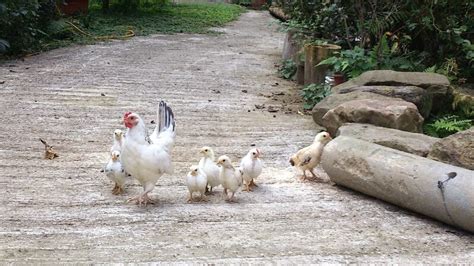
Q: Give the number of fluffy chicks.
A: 7